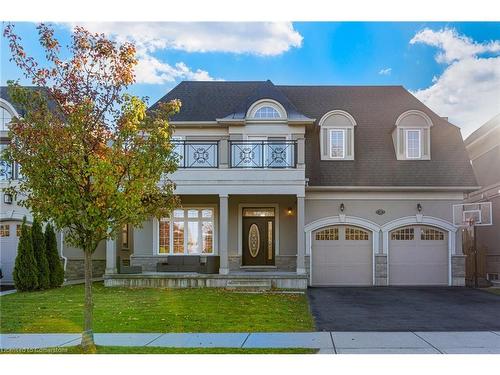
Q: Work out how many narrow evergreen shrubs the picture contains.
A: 3